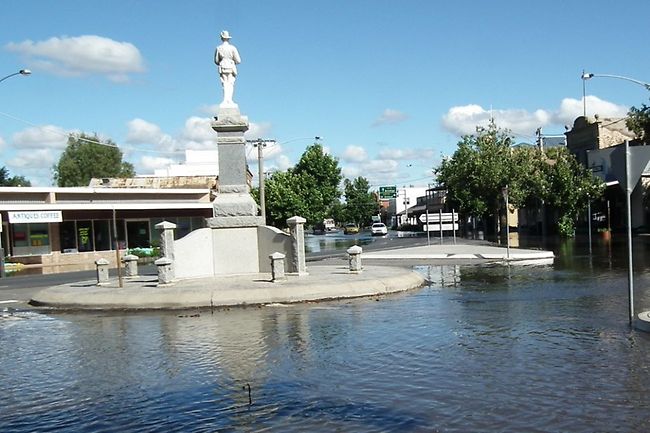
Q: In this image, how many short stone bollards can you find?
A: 5